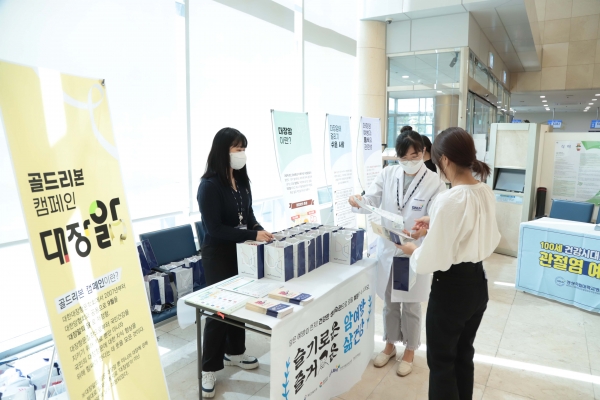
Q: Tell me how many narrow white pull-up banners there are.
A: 3